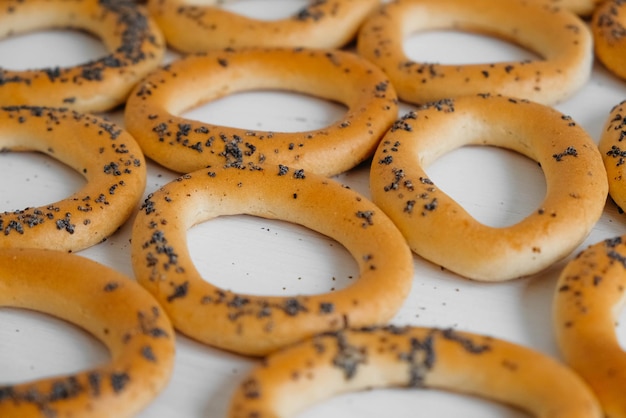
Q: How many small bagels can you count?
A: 13